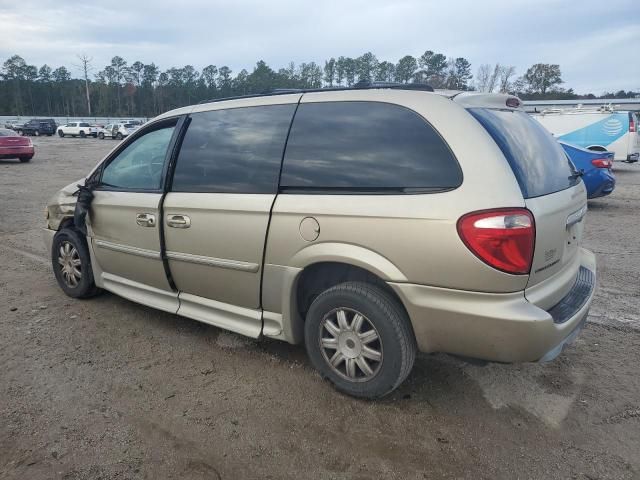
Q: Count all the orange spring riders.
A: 0